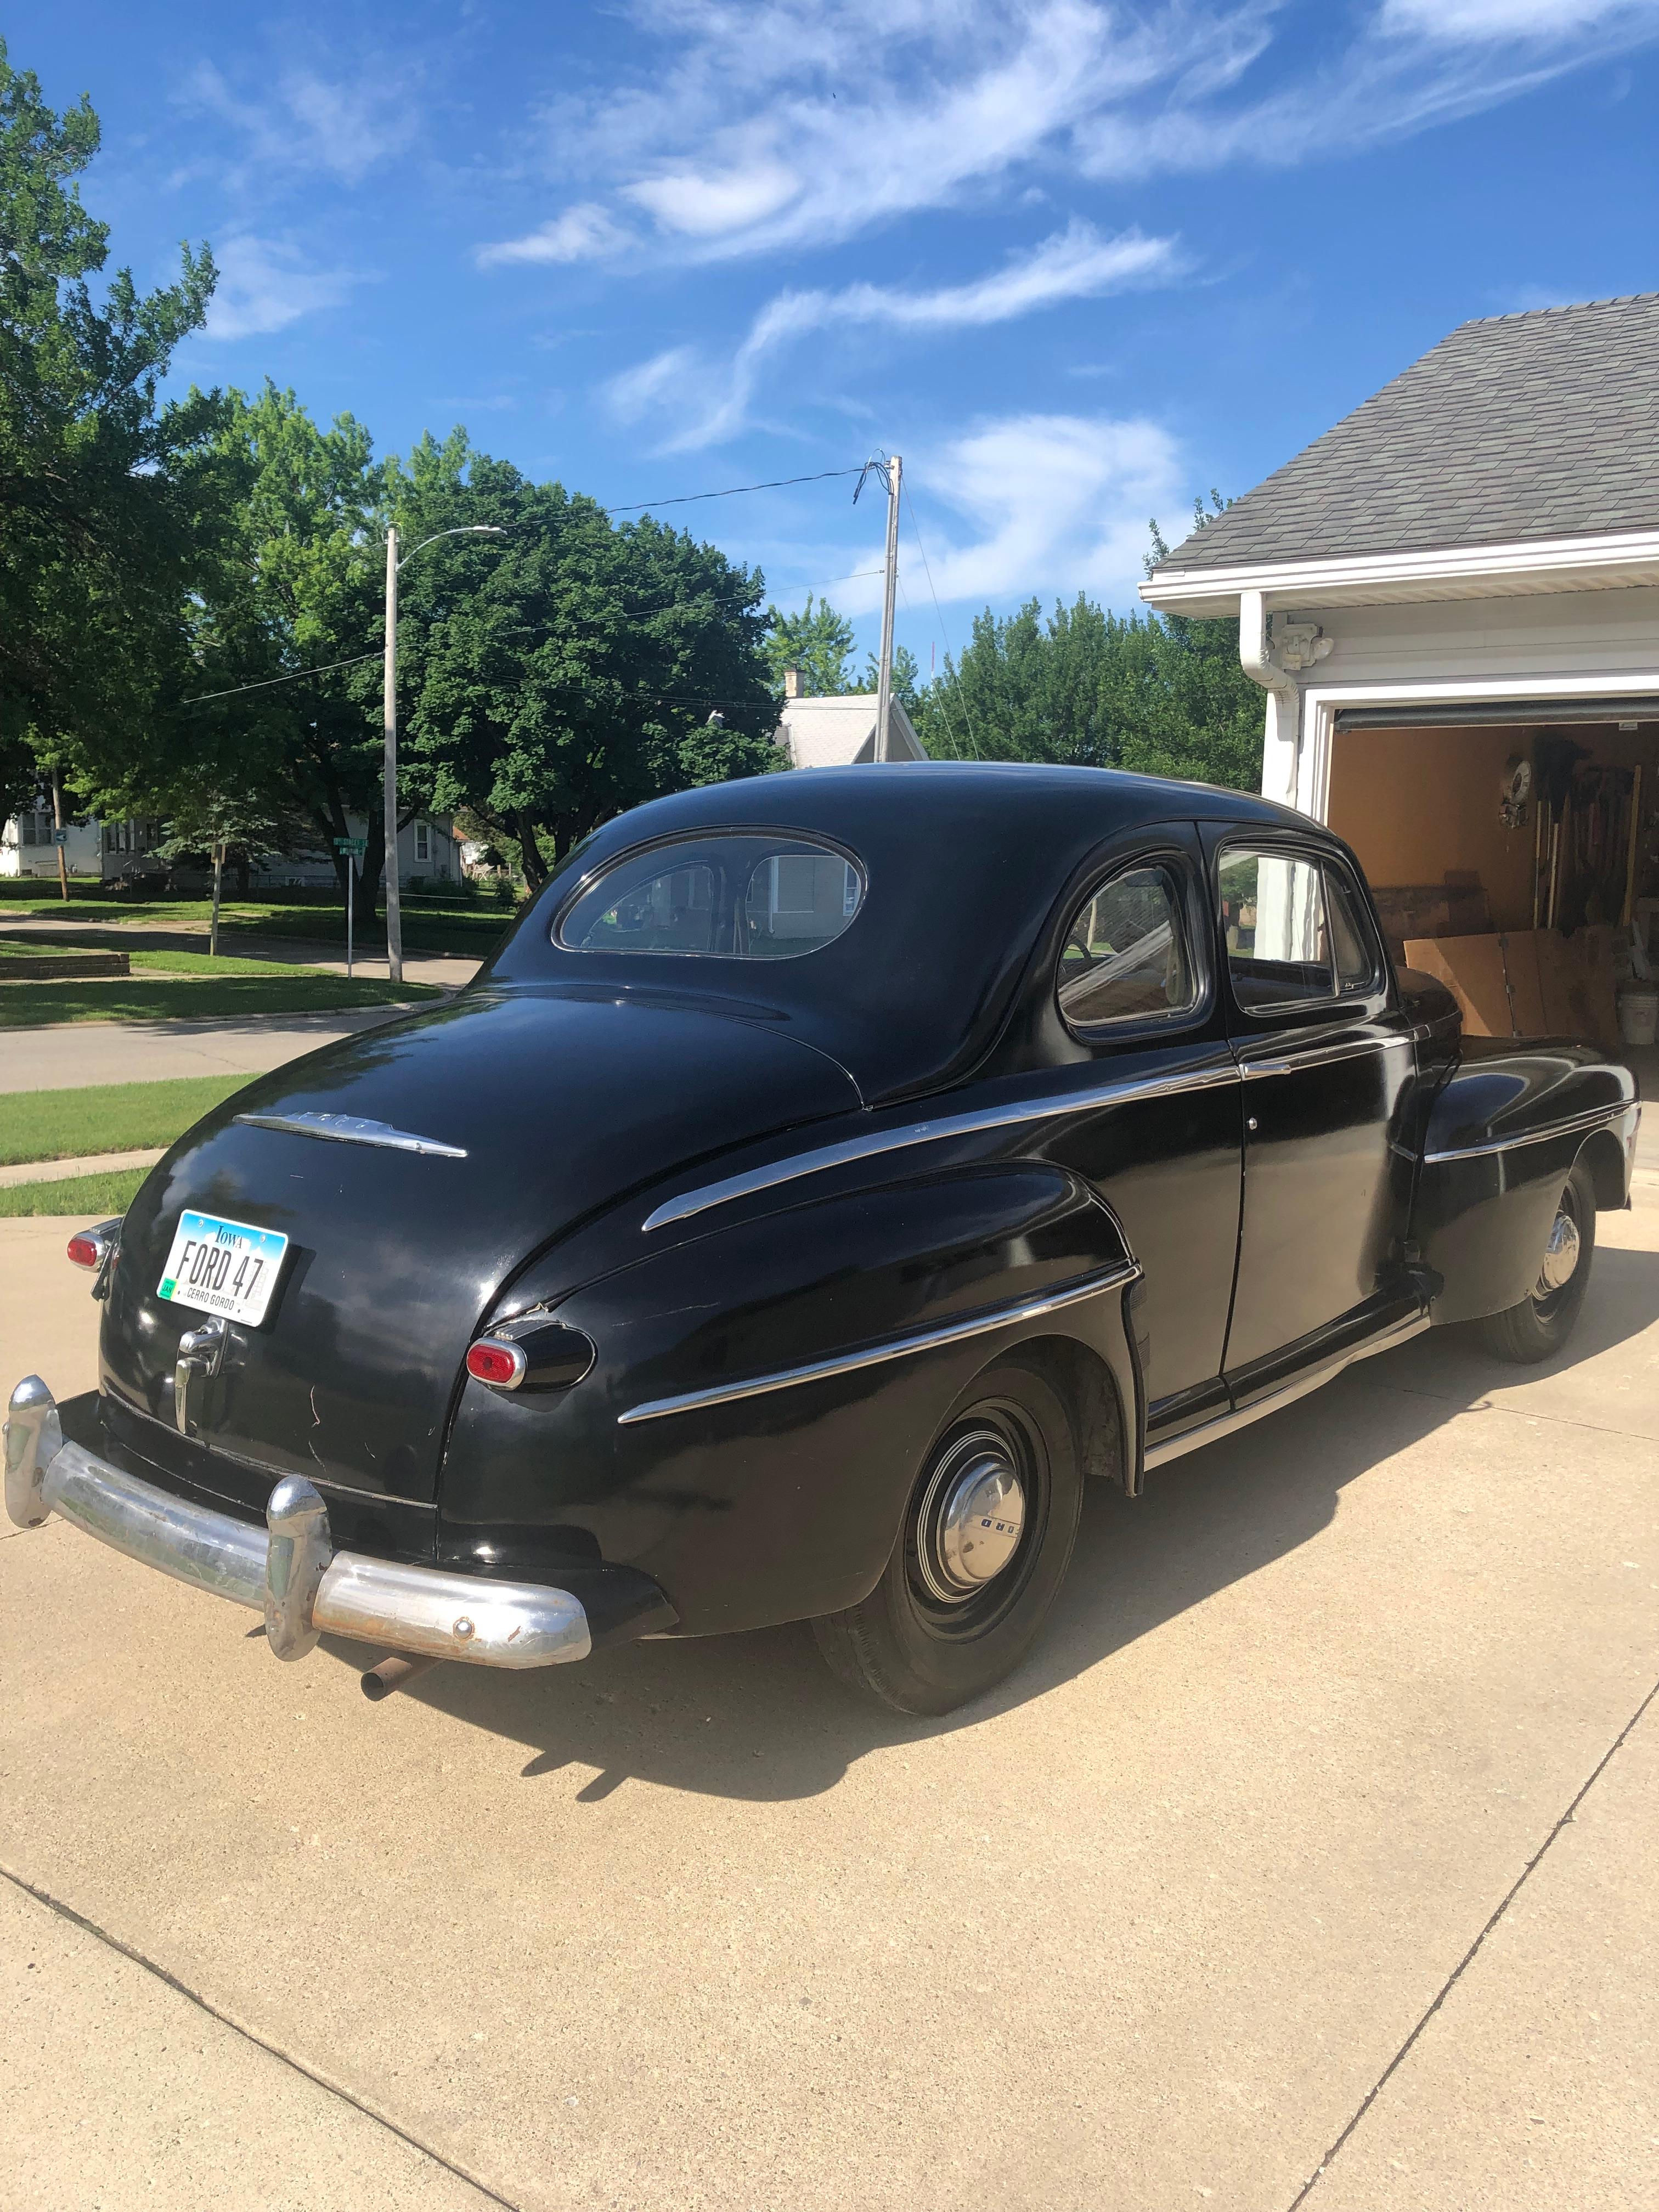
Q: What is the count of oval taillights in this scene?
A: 2